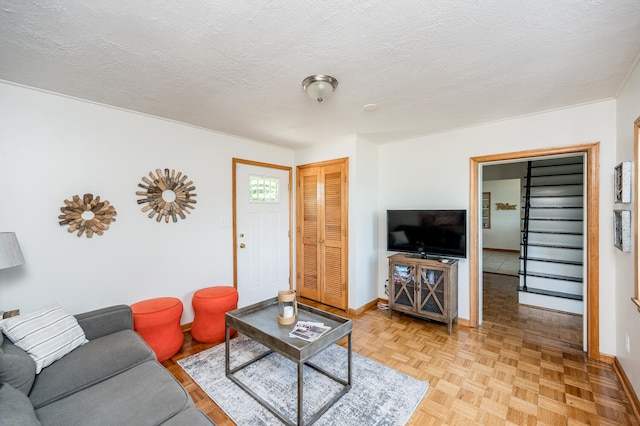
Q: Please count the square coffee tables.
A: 1